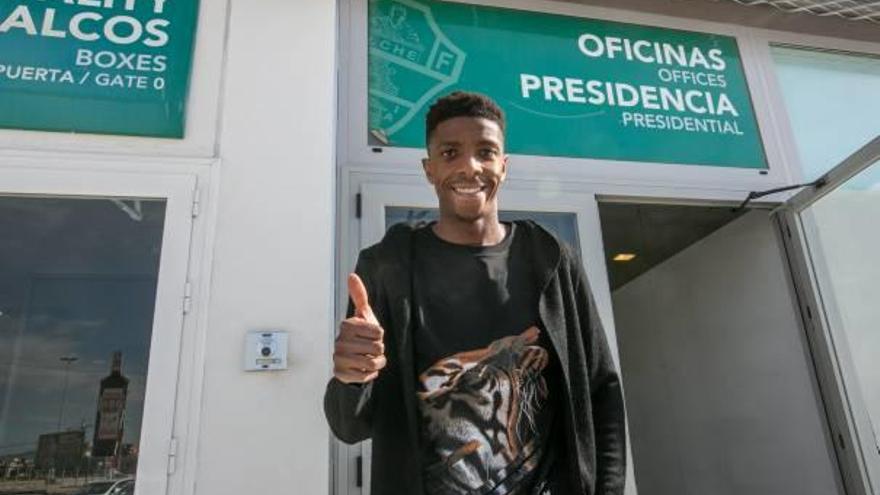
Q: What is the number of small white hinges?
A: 3